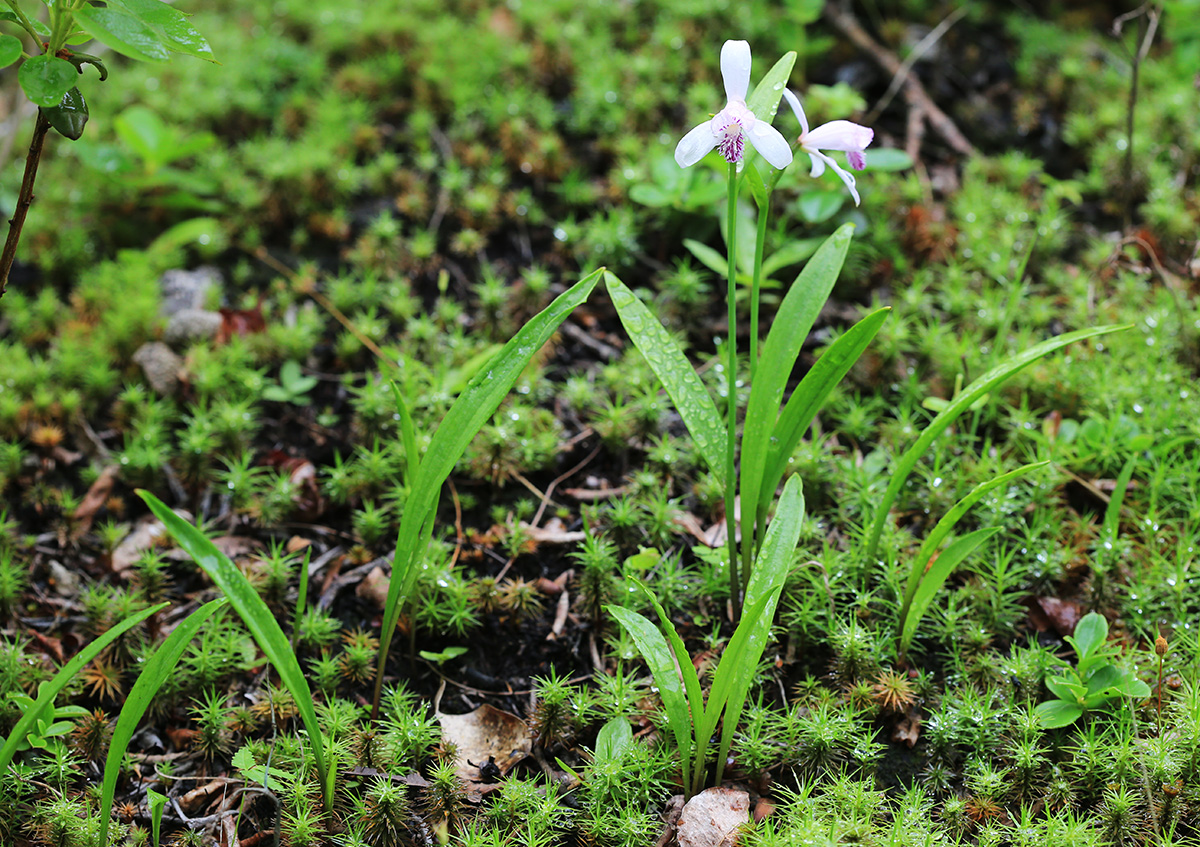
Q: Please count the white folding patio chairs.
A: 0